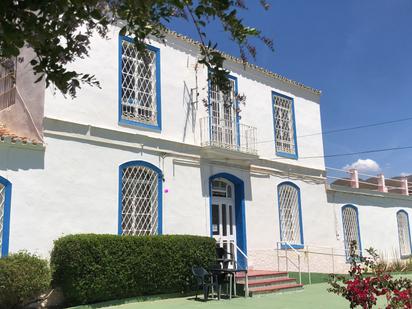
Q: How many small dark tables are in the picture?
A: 1